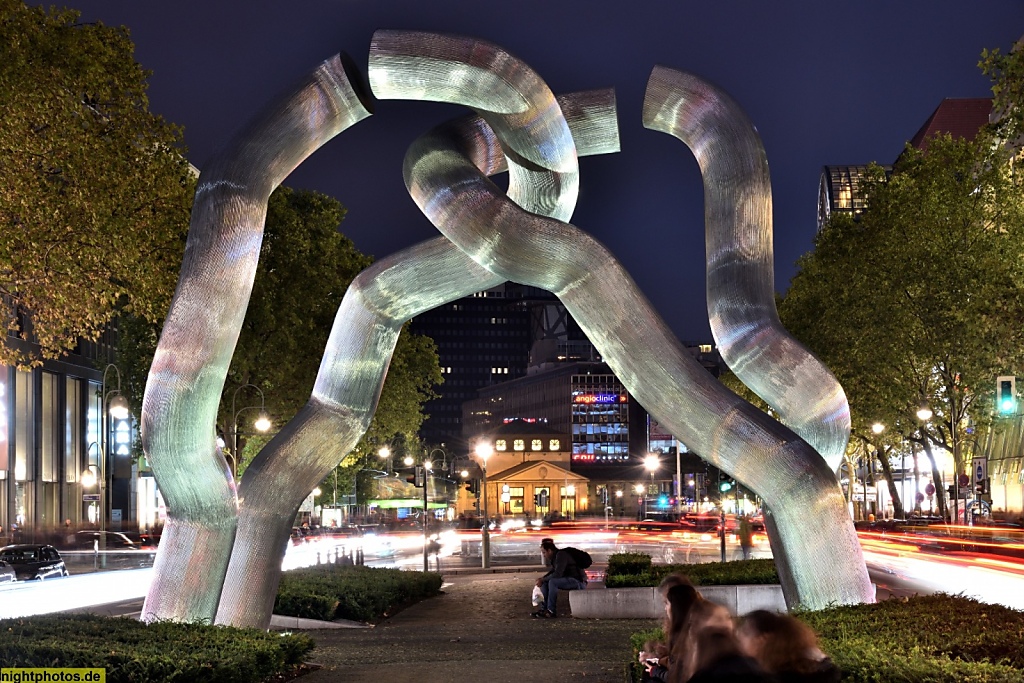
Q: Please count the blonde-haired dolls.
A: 0